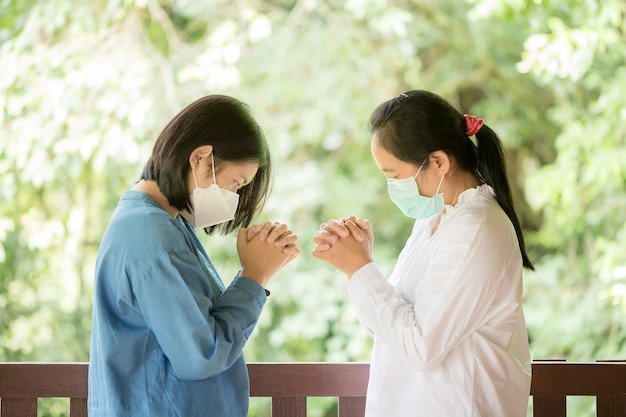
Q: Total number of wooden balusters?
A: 6